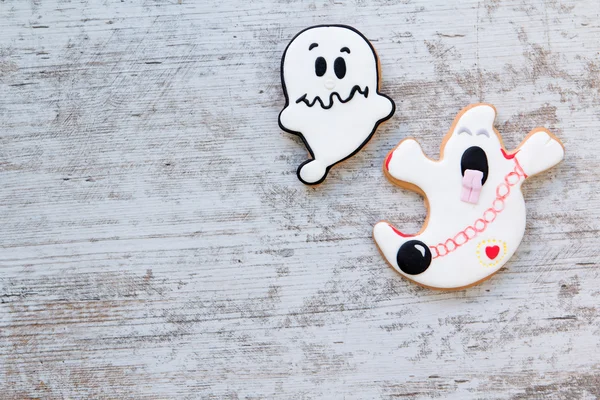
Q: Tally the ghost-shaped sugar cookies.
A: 2